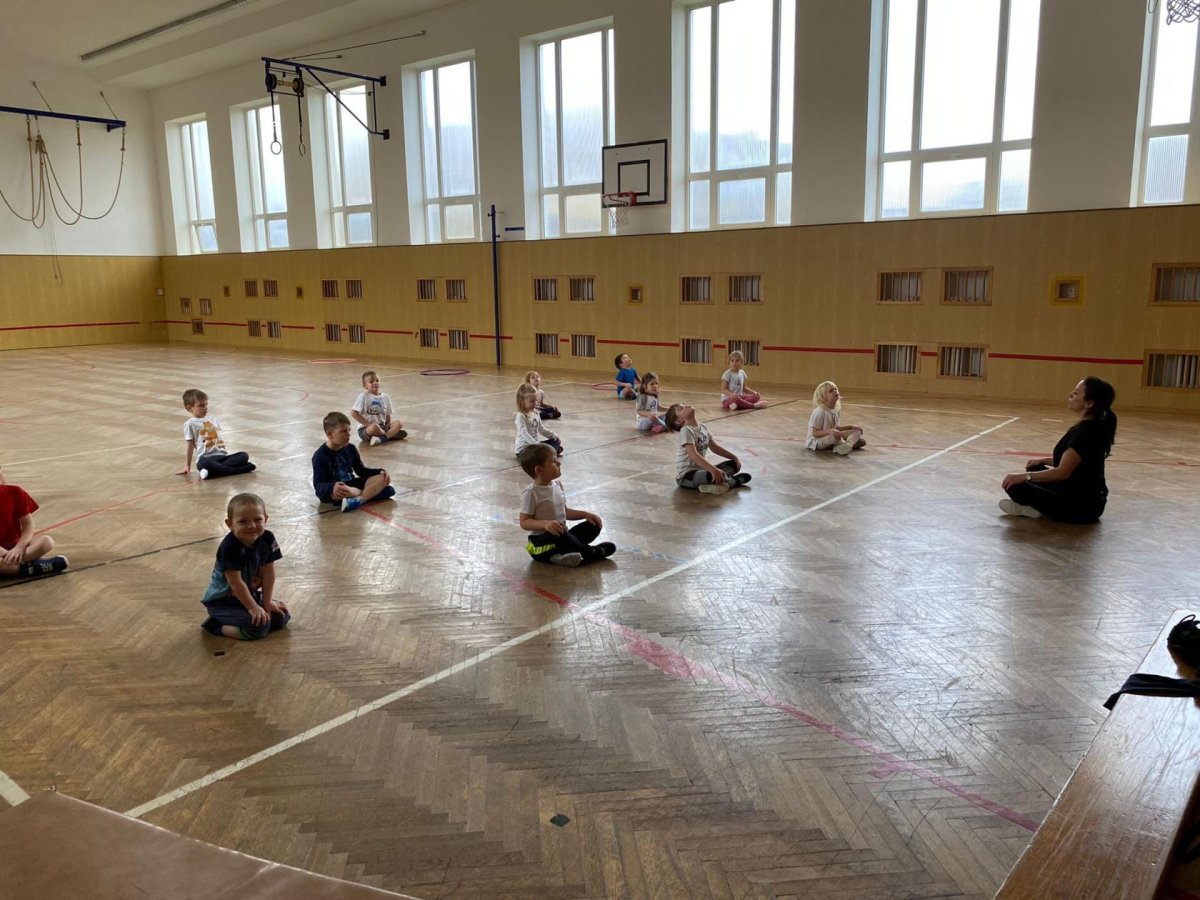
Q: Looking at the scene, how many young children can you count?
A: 13